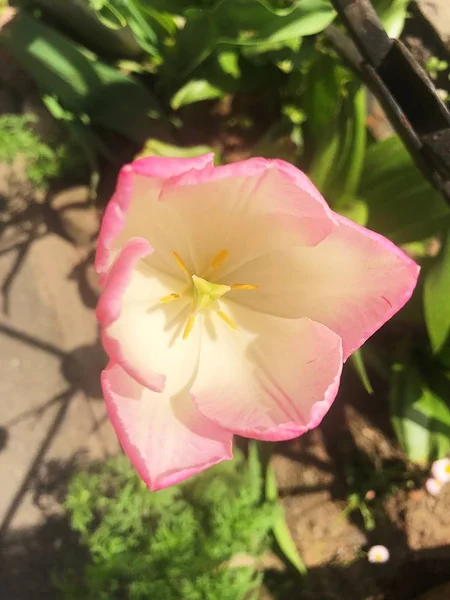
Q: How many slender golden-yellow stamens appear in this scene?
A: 6